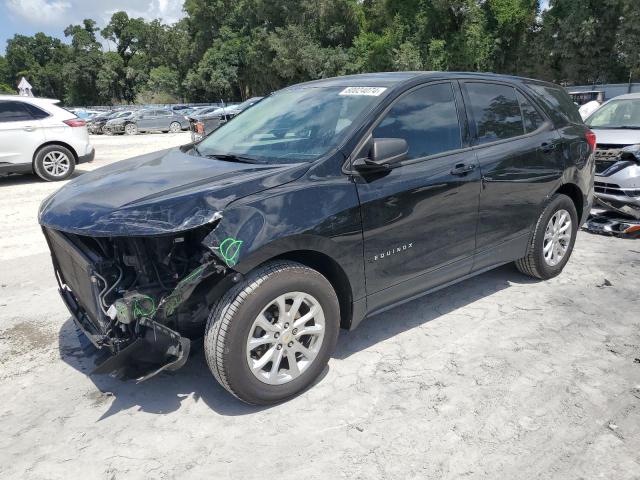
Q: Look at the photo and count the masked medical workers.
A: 0